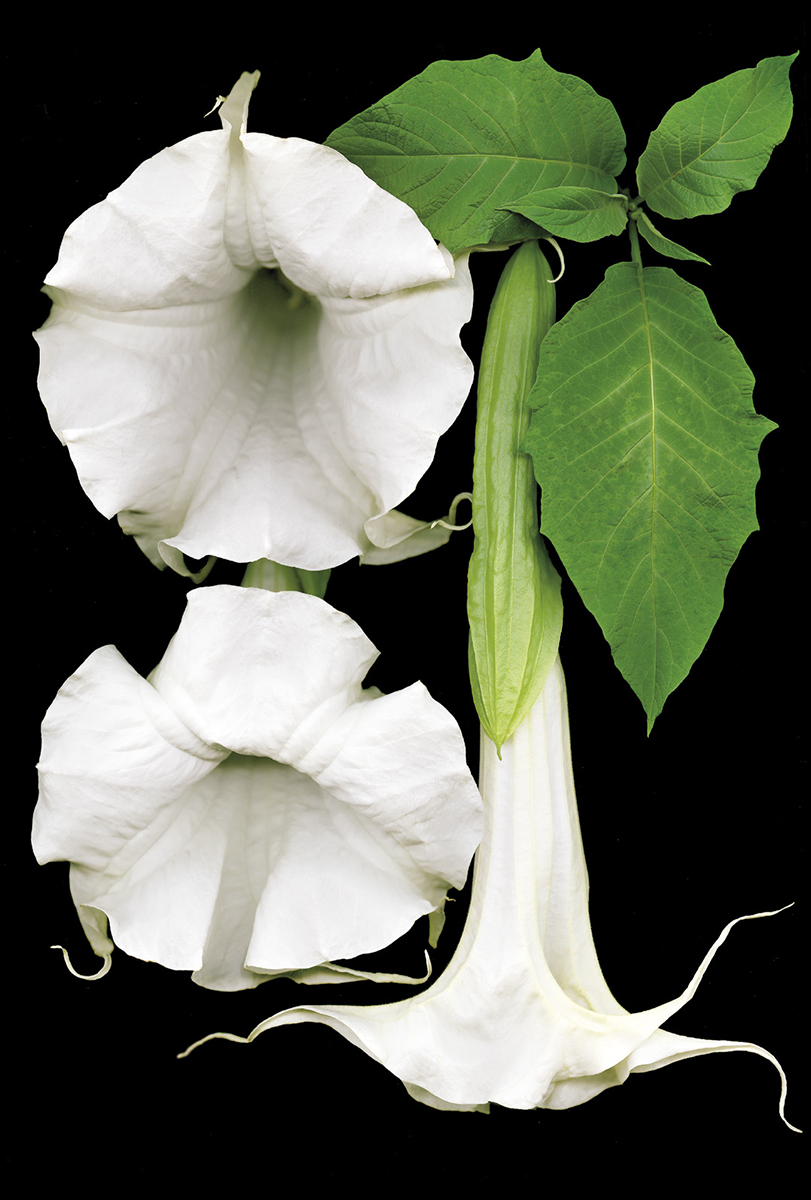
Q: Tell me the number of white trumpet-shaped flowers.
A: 3